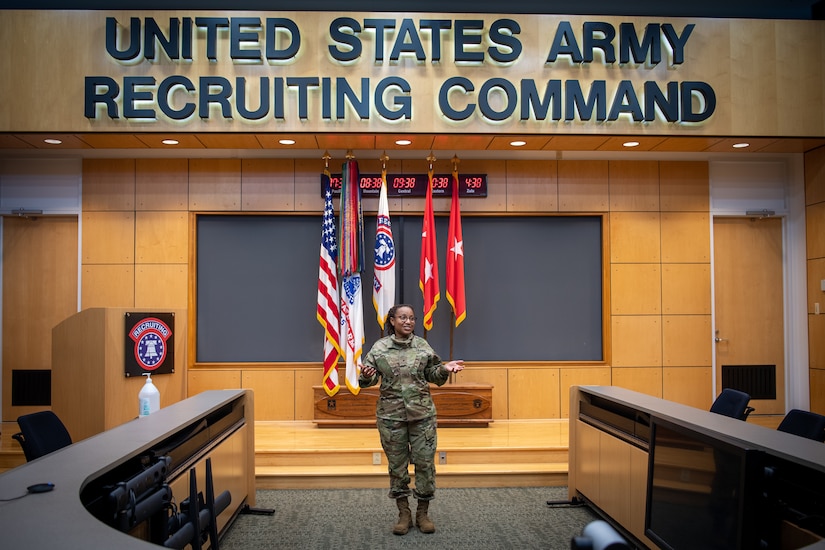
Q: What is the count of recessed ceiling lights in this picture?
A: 7